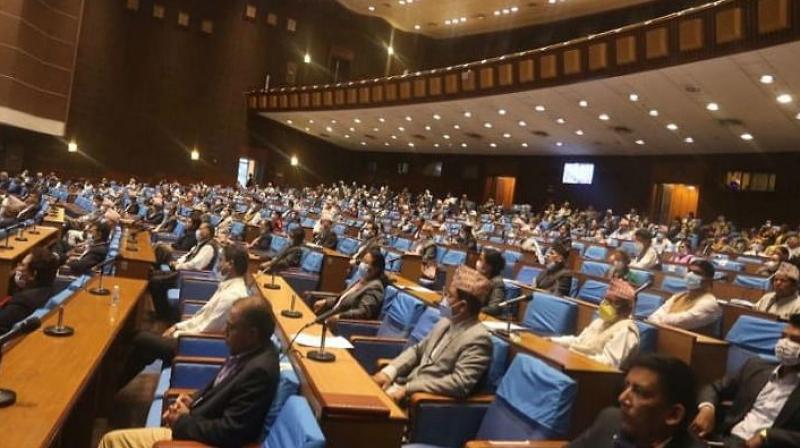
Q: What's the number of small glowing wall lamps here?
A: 5